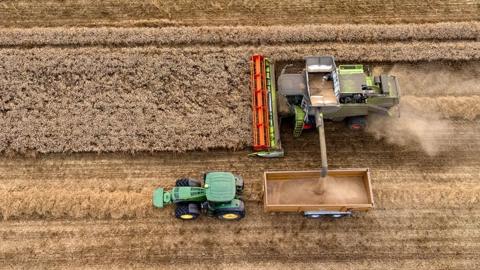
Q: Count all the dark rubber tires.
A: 8